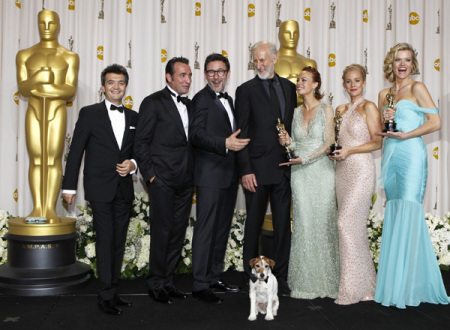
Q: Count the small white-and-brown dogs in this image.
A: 1